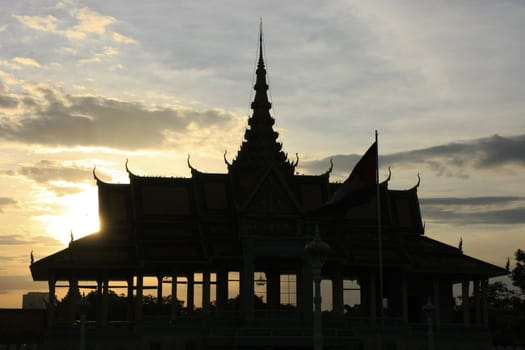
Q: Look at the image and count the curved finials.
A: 8